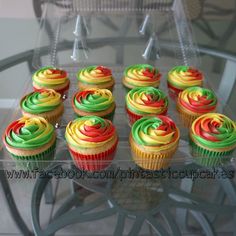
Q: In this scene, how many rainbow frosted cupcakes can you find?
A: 12